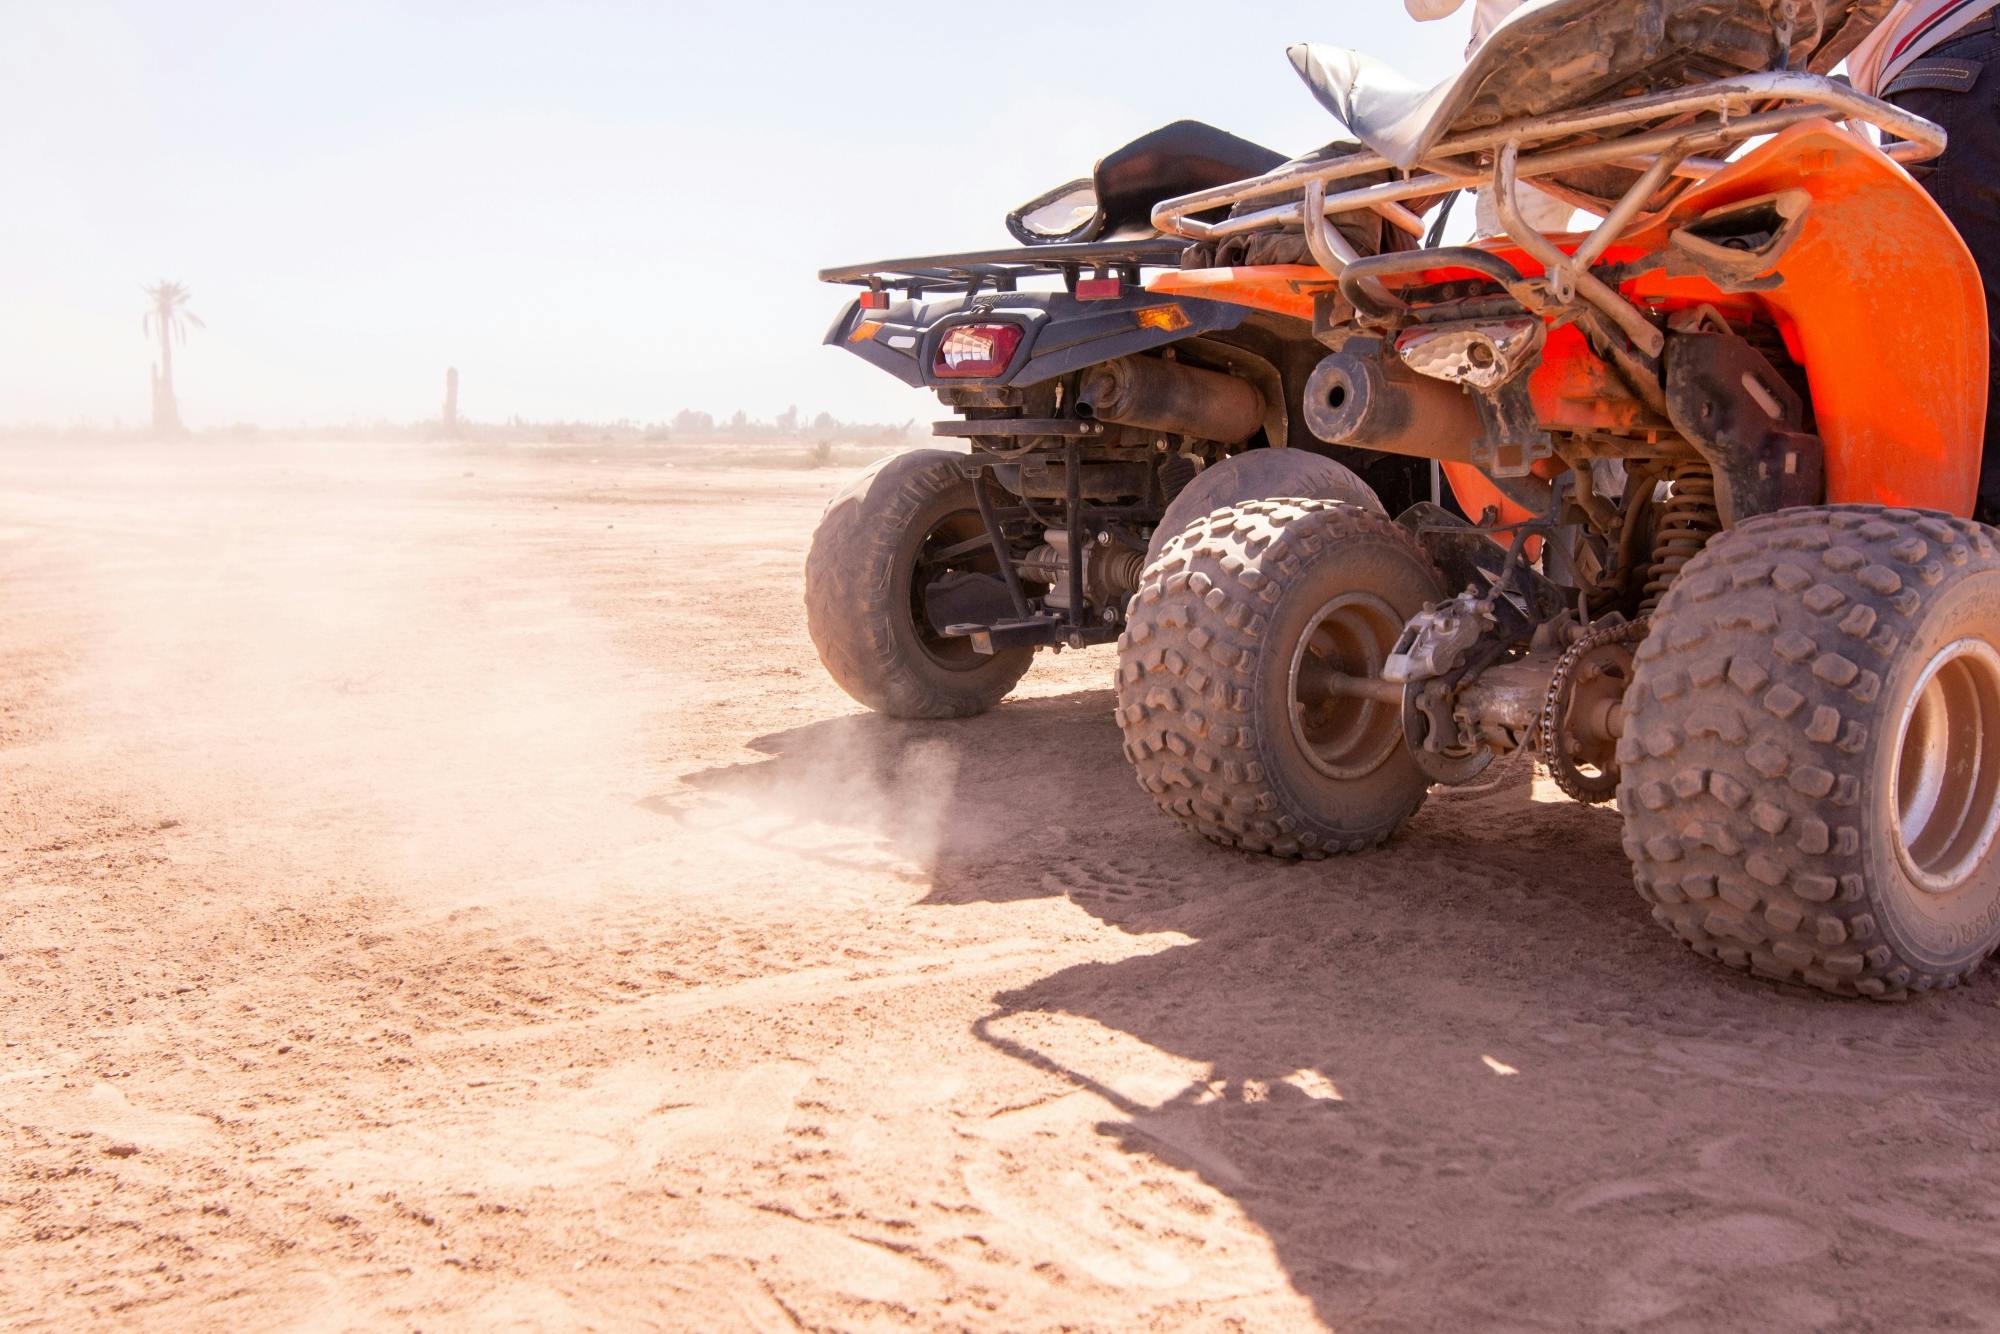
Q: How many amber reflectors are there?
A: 2